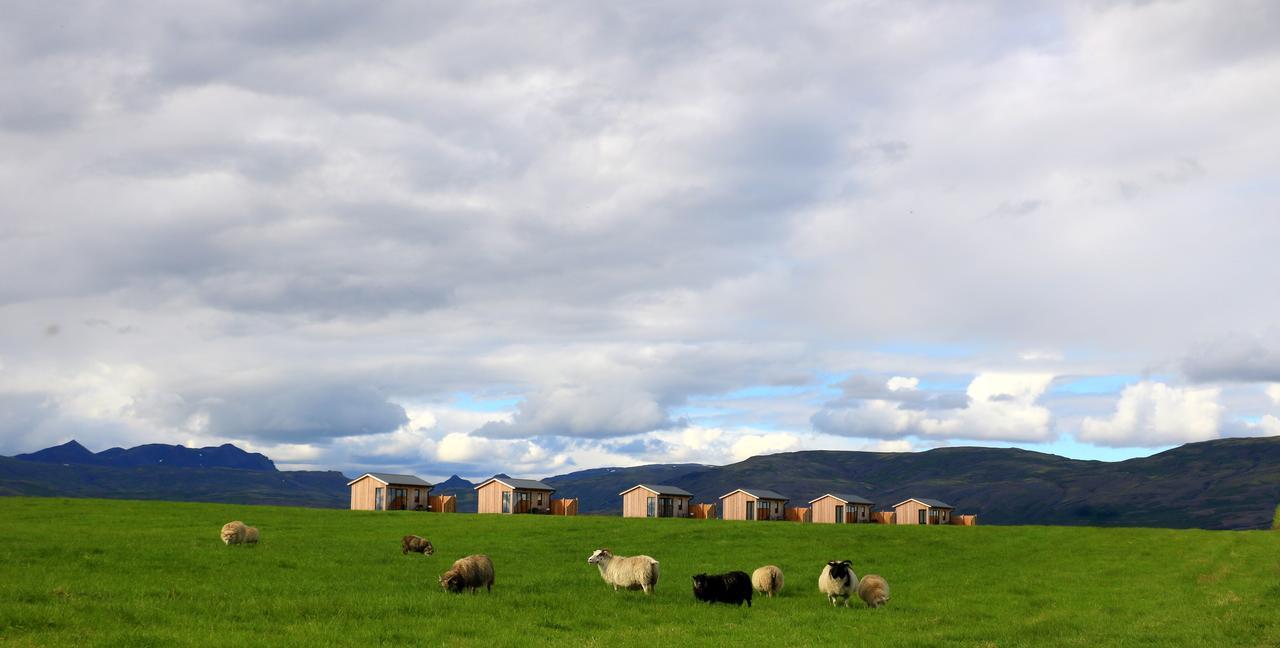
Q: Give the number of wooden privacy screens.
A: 6